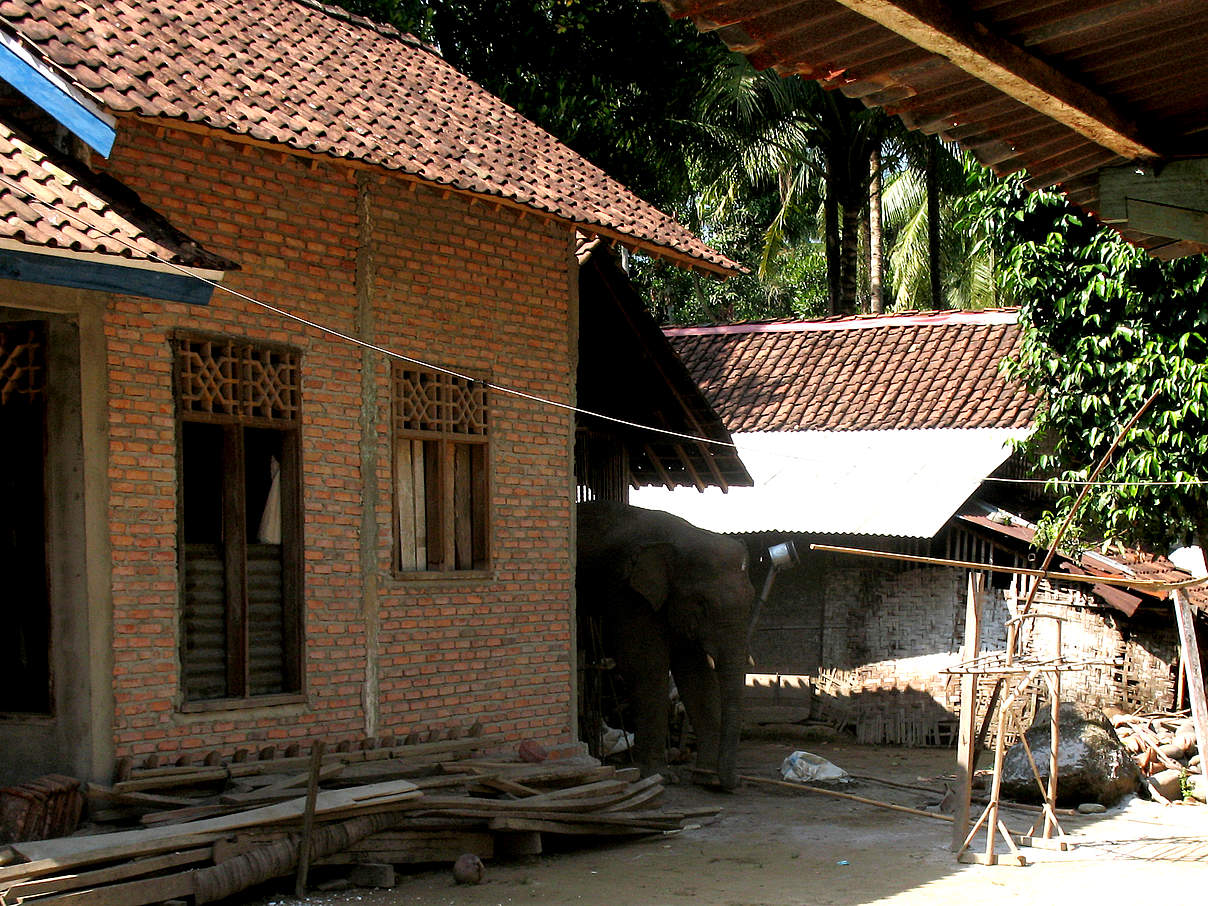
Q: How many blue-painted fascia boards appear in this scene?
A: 2